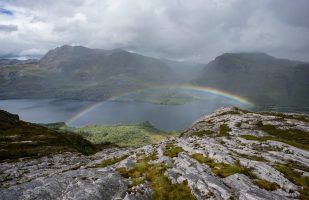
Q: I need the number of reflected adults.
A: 0